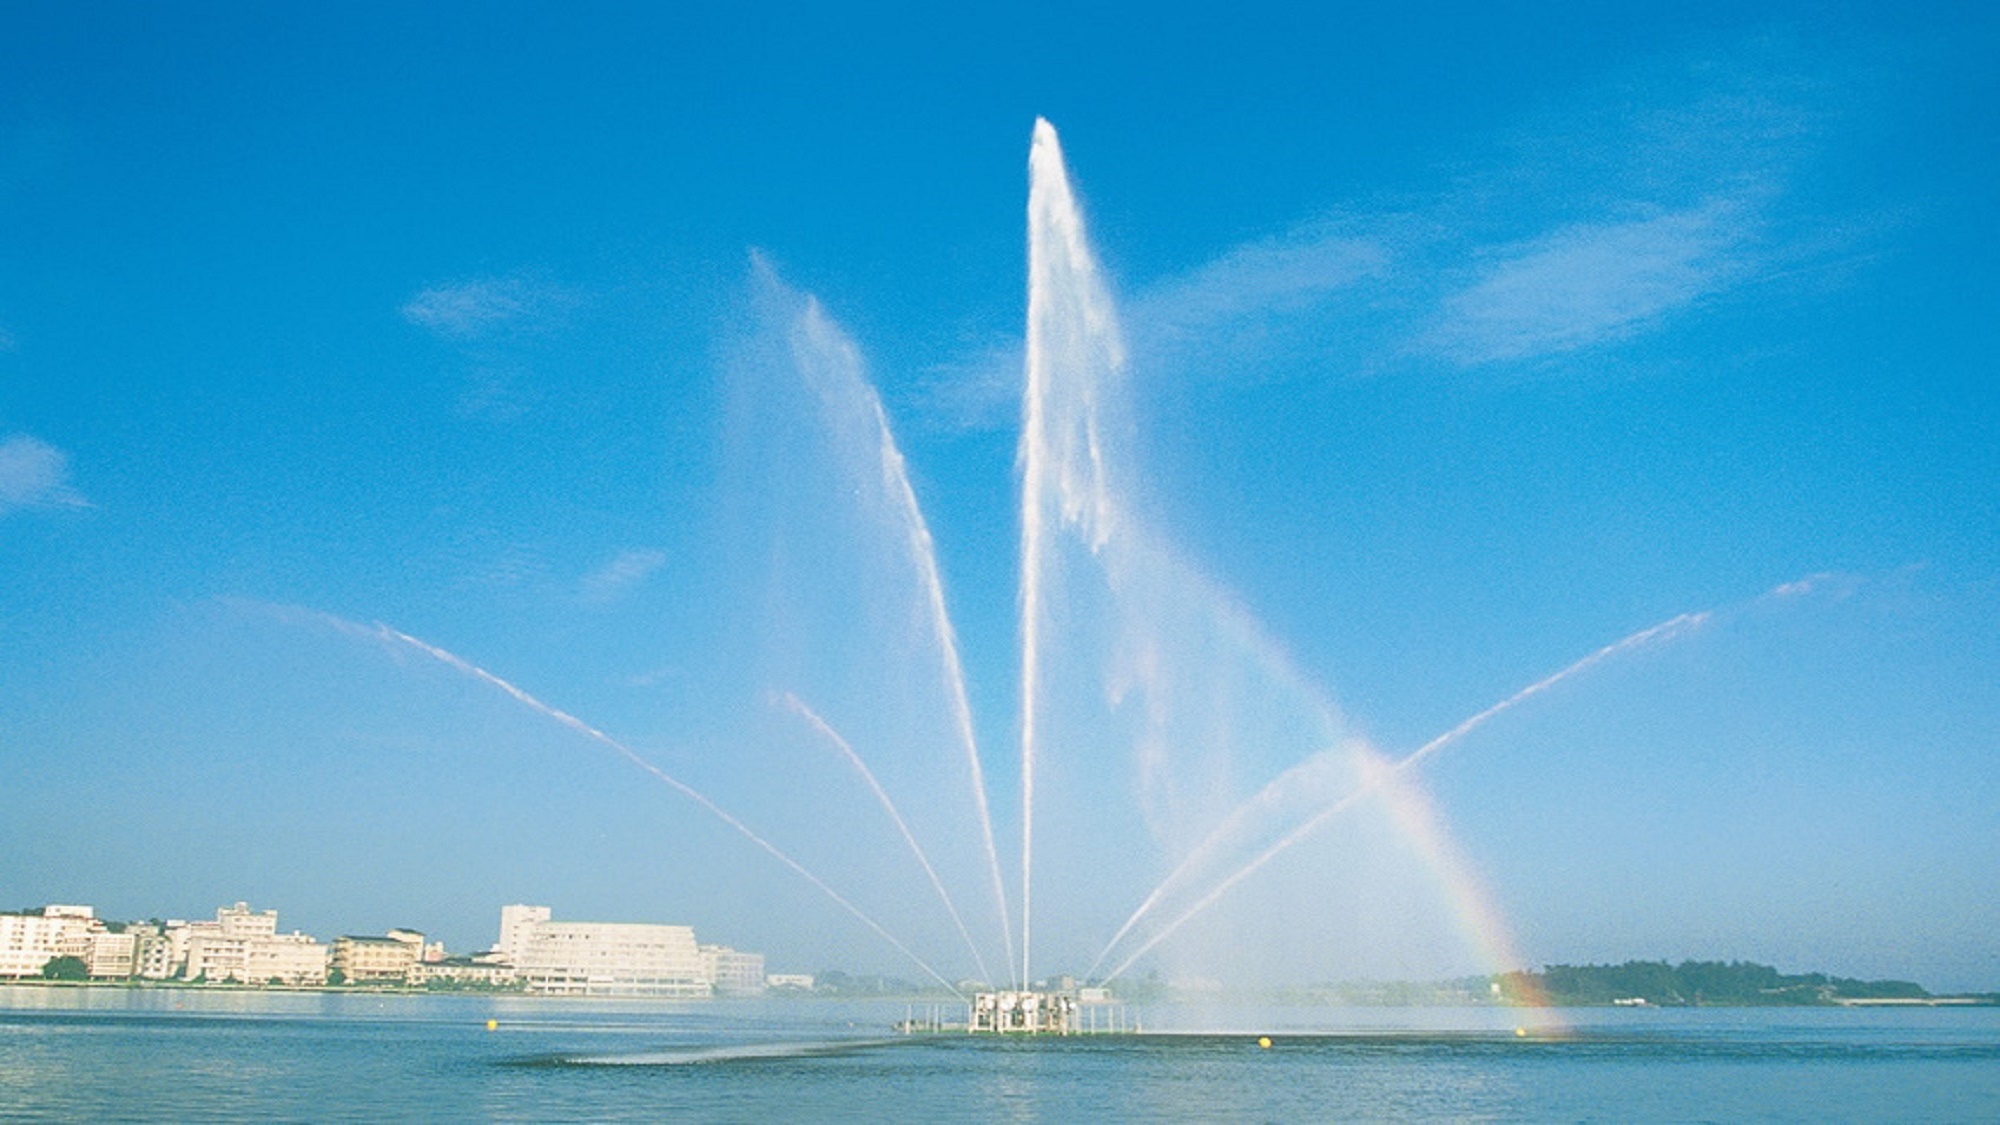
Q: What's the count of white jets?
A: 6